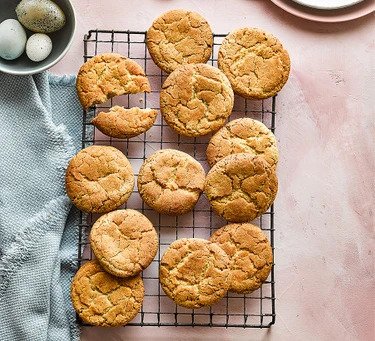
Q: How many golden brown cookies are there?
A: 12